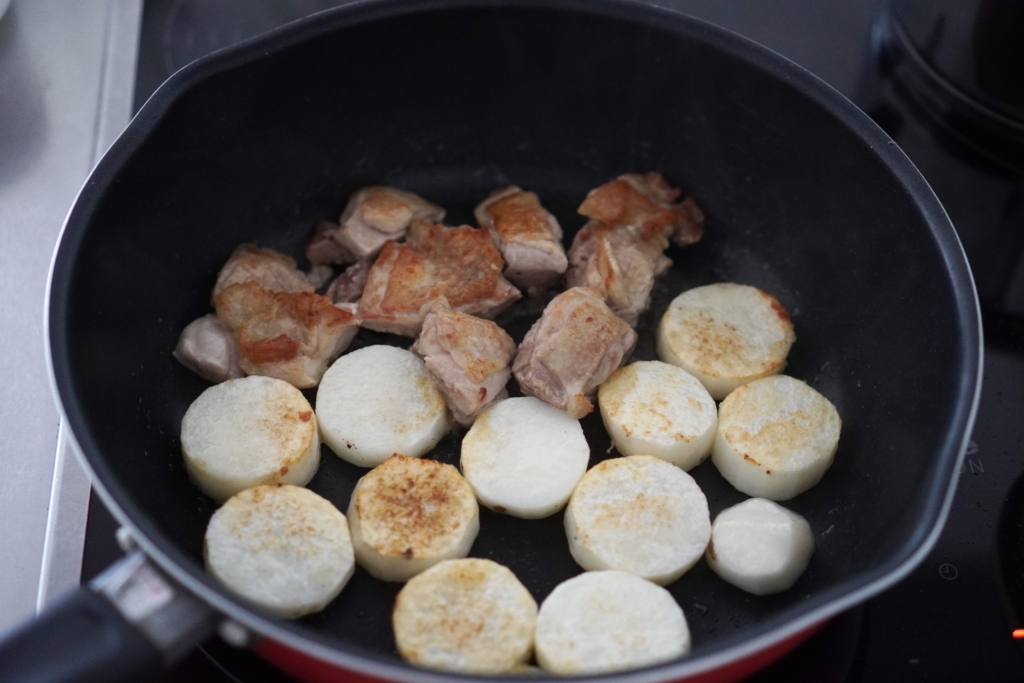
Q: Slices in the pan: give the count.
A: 12